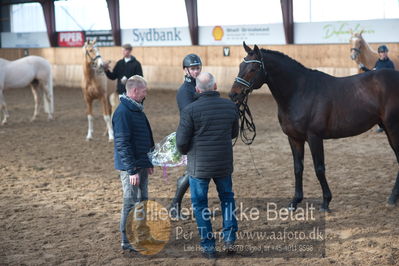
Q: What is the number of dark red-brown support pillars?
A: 4